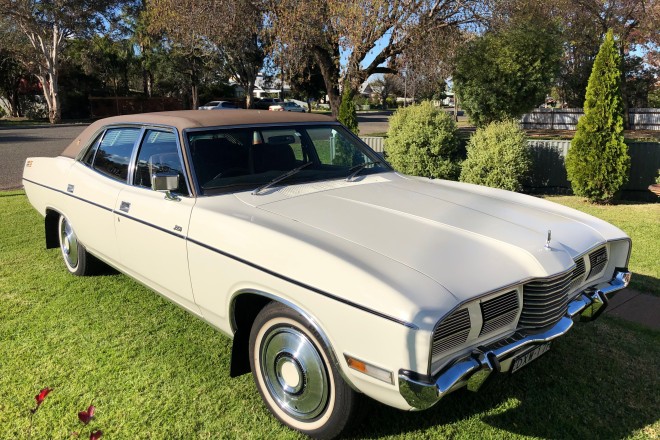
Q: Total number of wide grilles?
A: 1